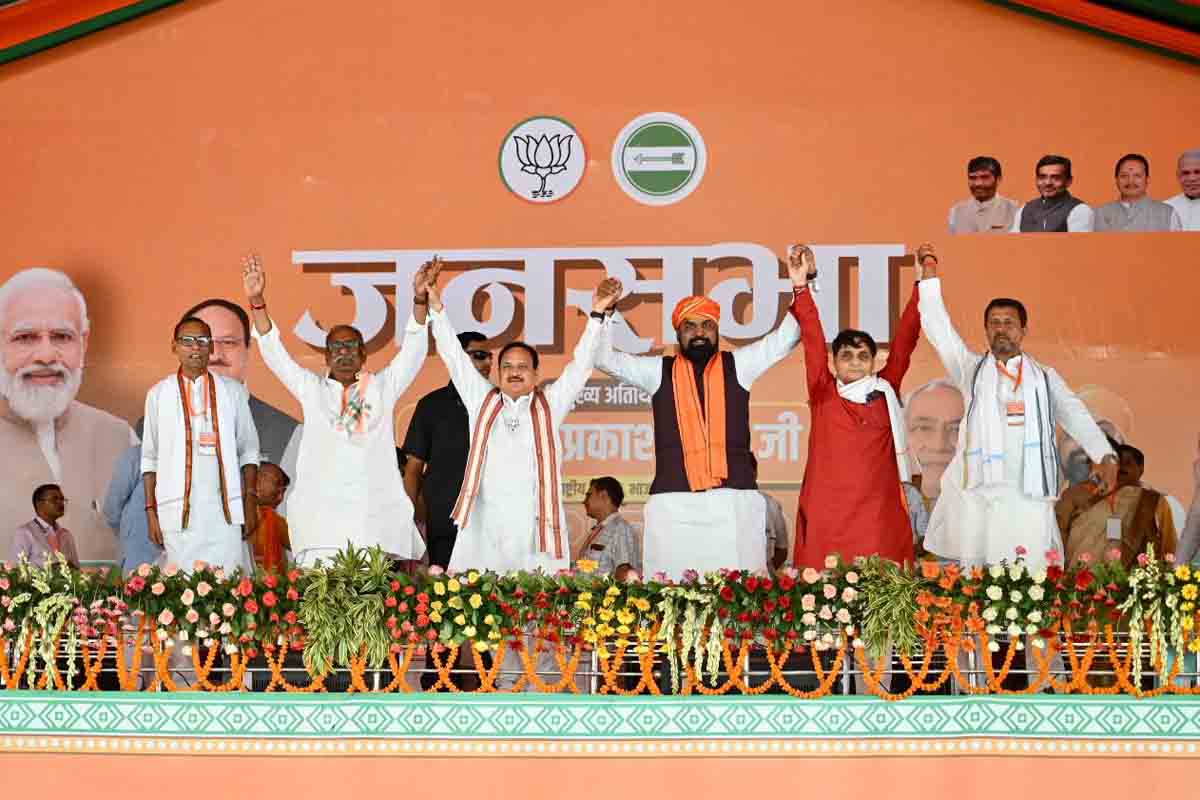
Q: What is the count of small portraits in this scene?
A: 4